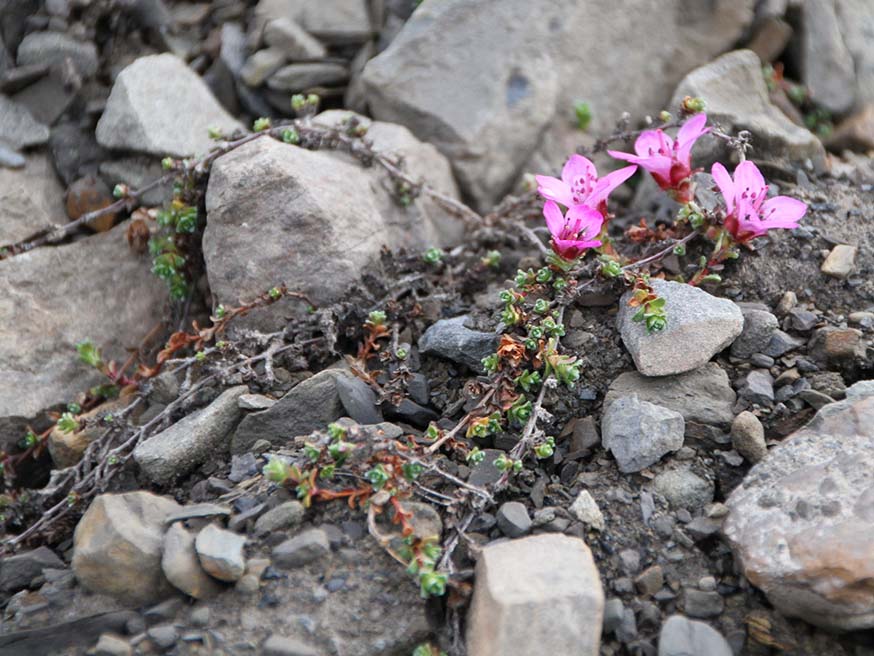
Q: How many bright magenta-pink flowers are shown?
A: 4